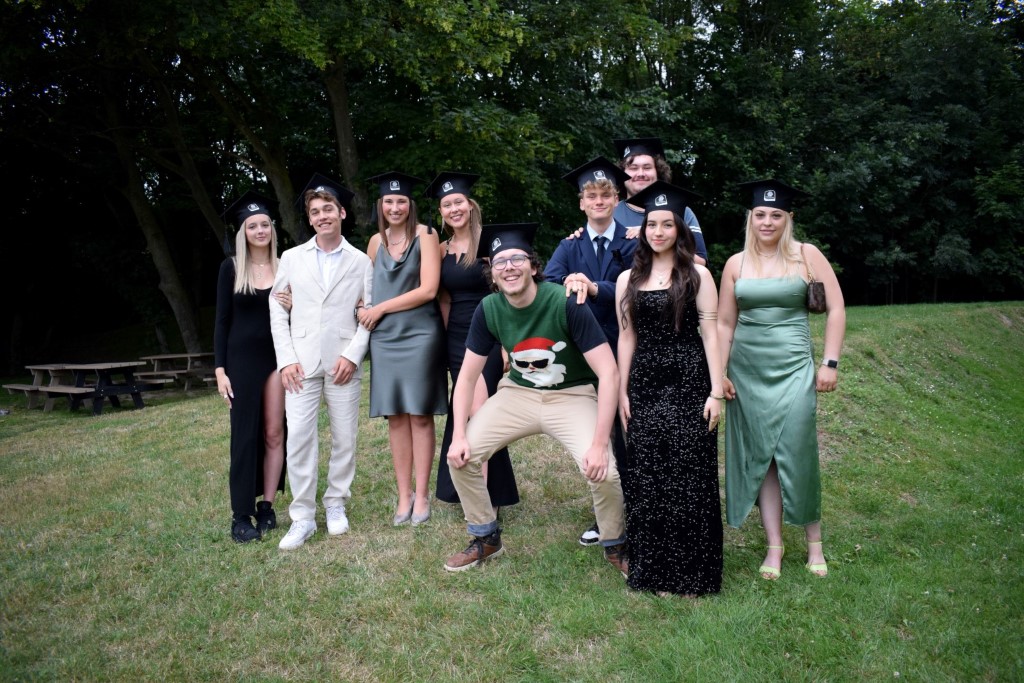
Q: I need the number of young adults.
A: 9